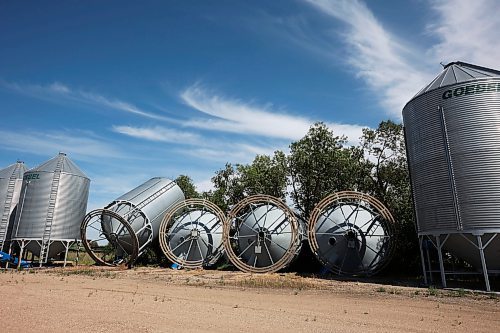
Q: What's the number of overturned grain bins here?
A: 4